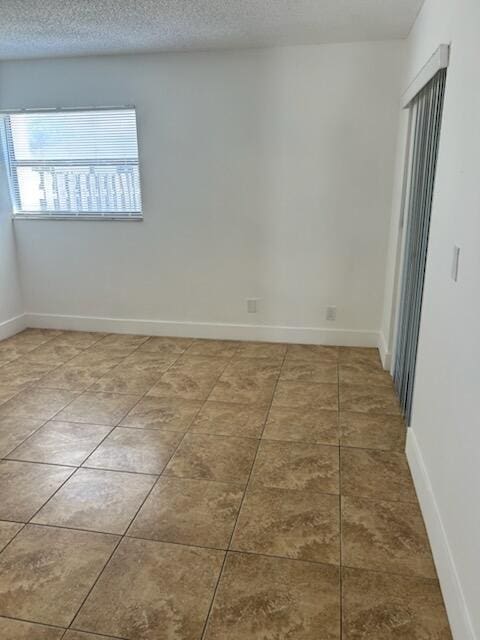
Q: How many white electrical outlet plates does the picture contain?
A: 2